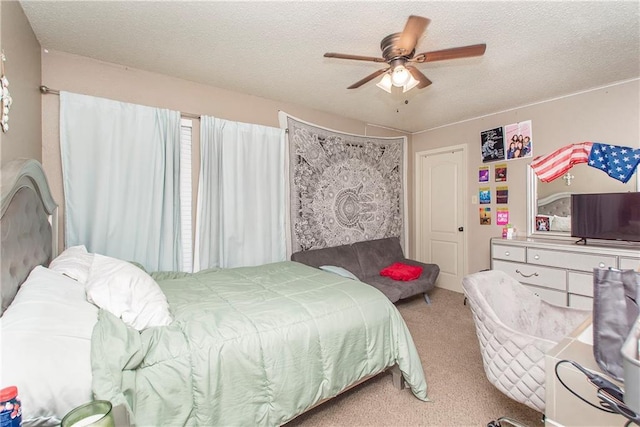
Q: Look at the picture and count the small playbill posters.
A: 6